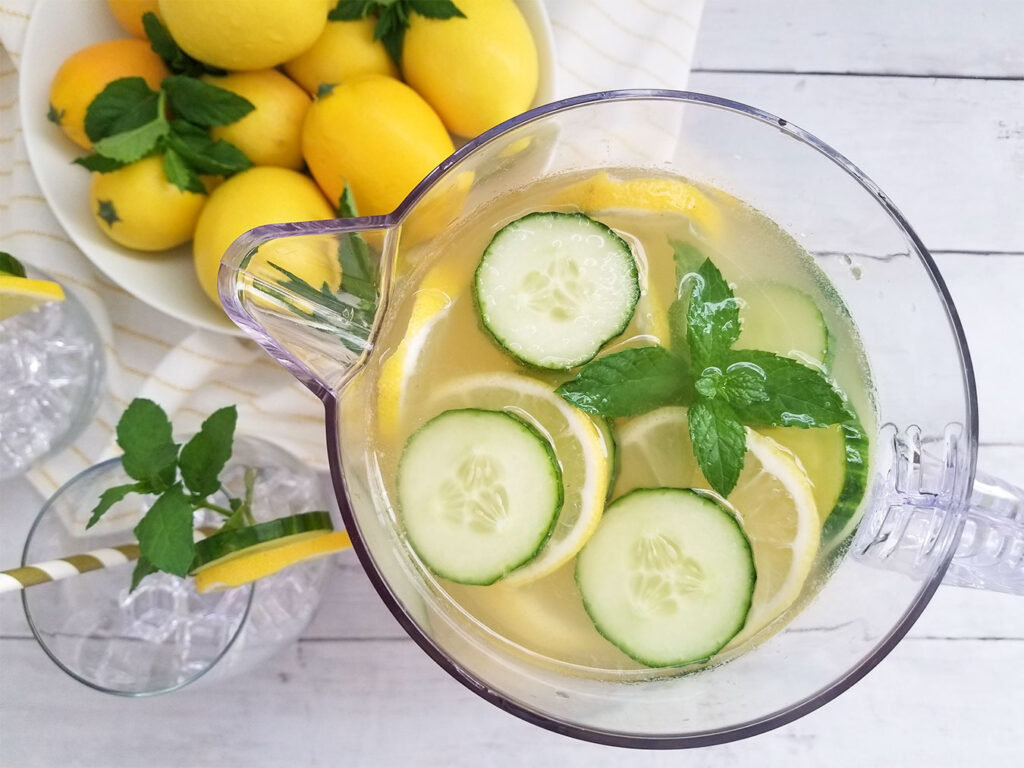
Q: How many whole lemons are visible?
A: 9